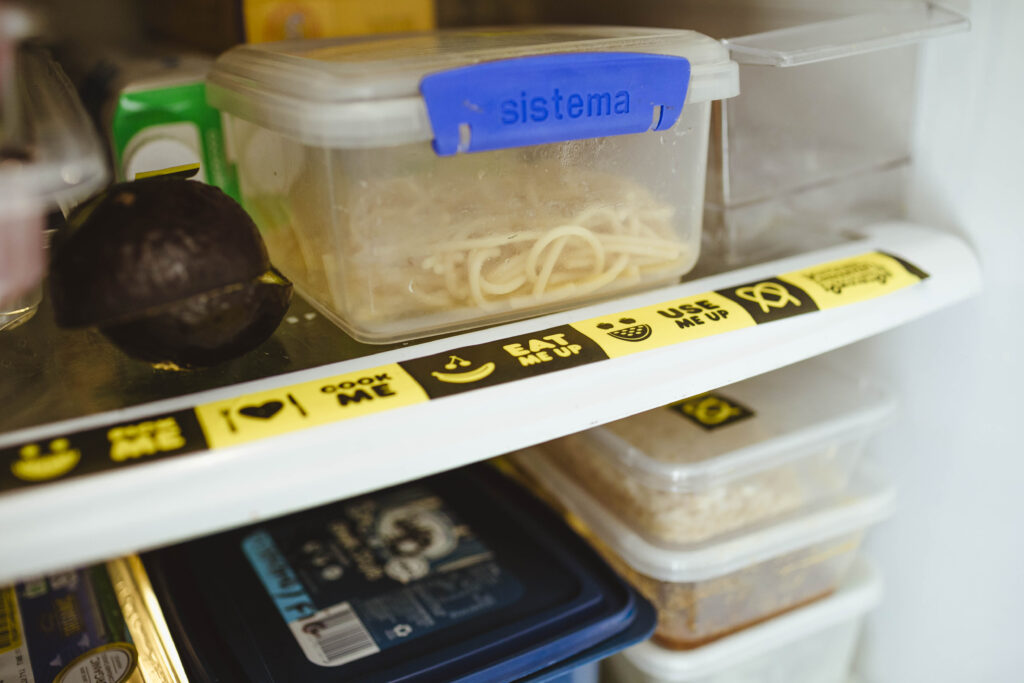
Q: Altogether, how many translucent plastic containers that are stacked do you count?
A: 3